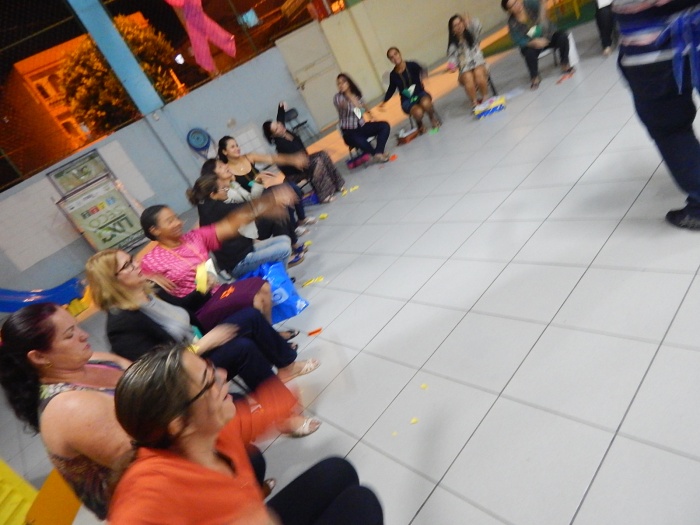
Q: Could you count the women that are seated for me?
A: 12